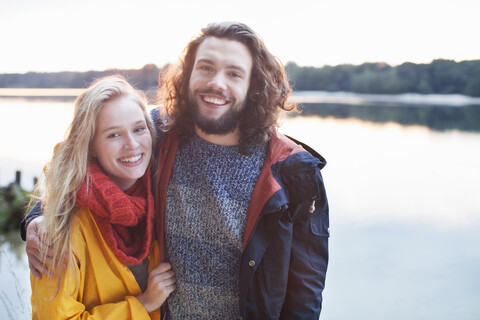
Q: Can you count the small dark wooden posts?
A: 2